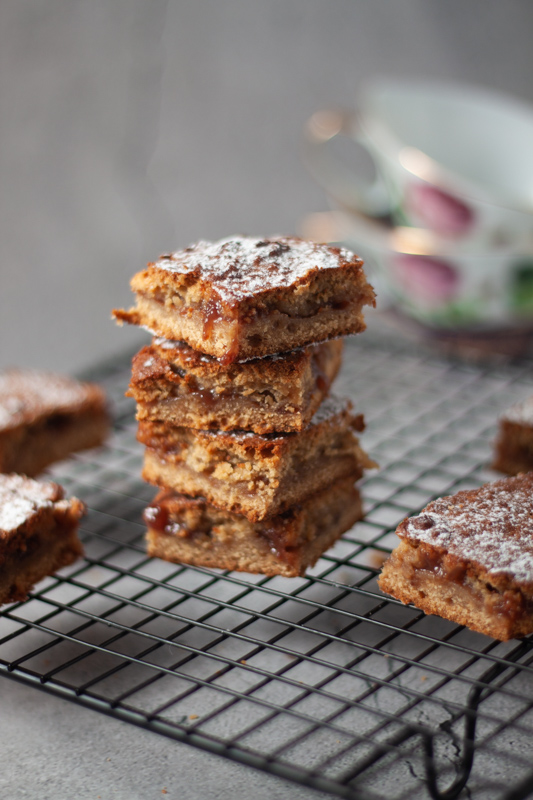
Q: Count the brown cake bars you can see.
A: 8